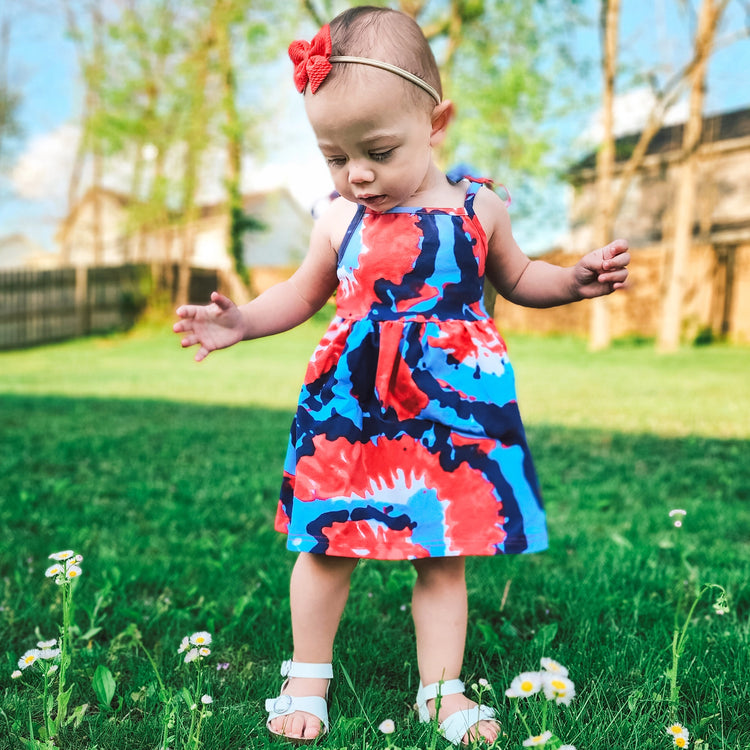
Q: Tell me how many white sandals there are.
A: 2